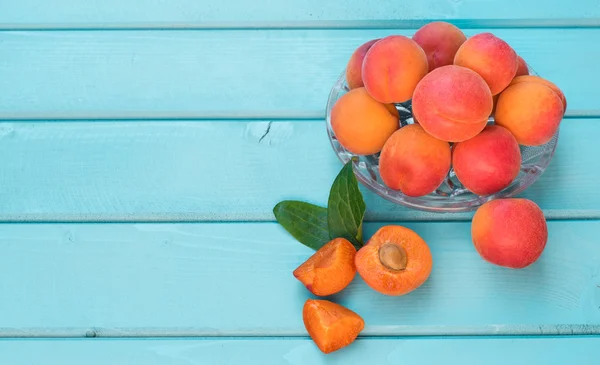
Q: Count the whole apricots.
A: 11